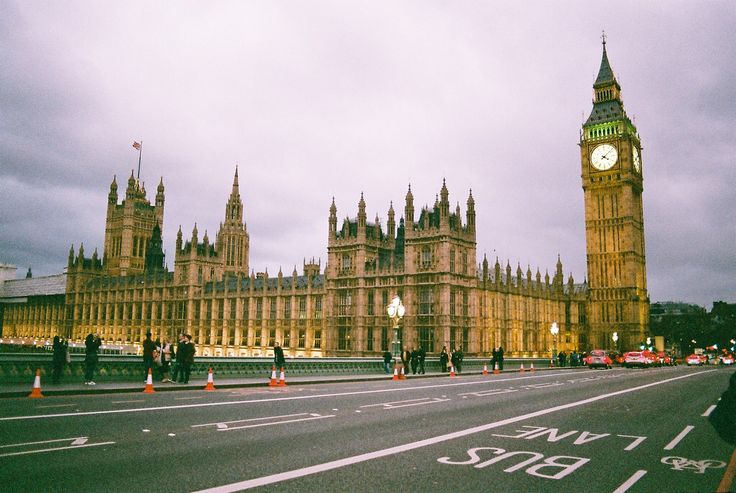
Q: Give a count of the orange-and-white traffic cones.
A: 12